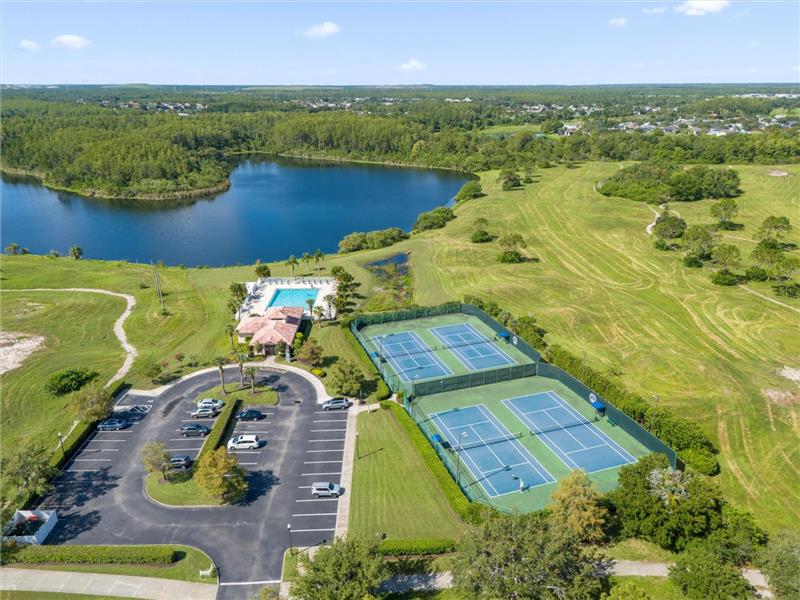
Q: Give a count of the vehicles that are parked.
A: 9